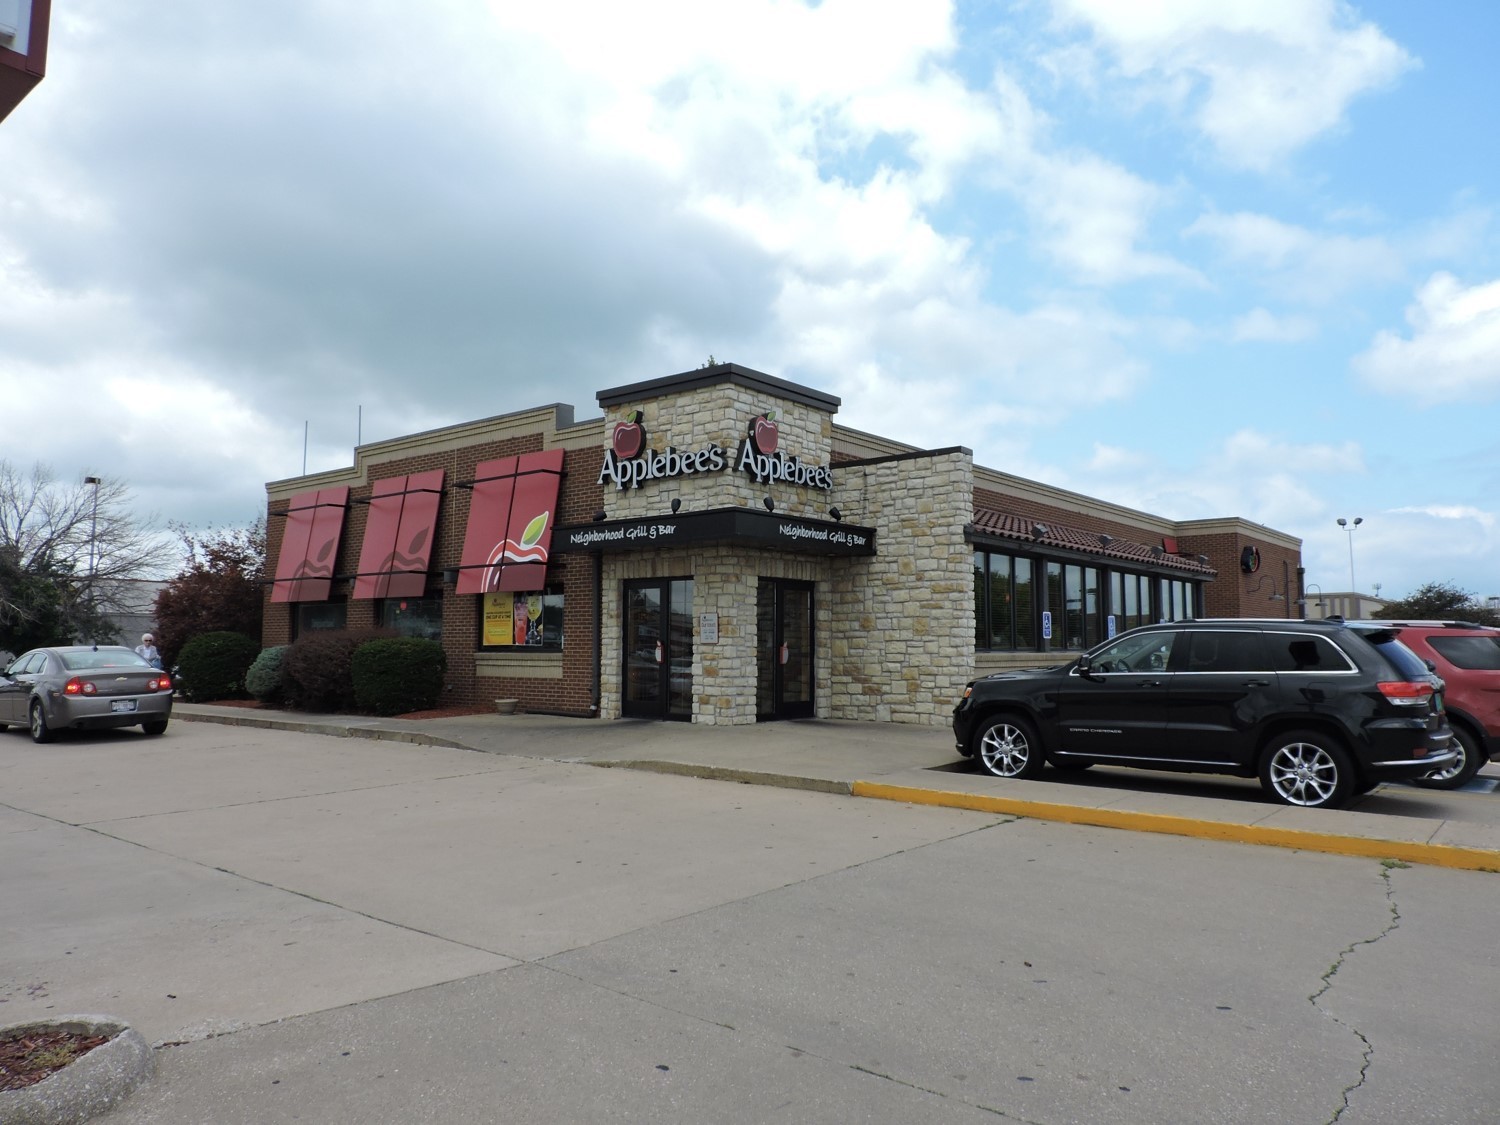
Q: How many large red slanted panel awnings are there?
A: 3